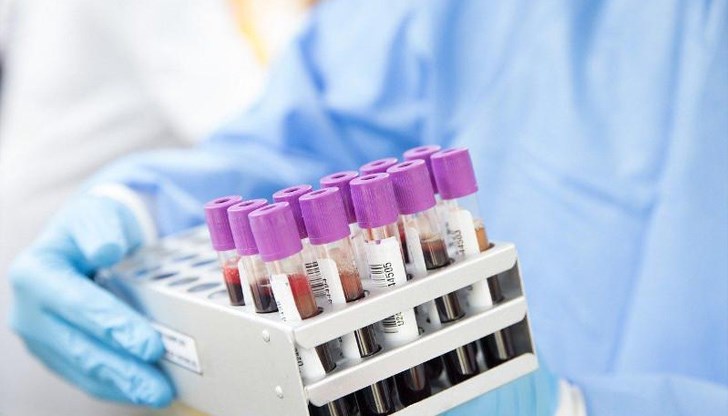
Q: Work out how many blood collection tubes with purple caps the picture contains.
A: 11